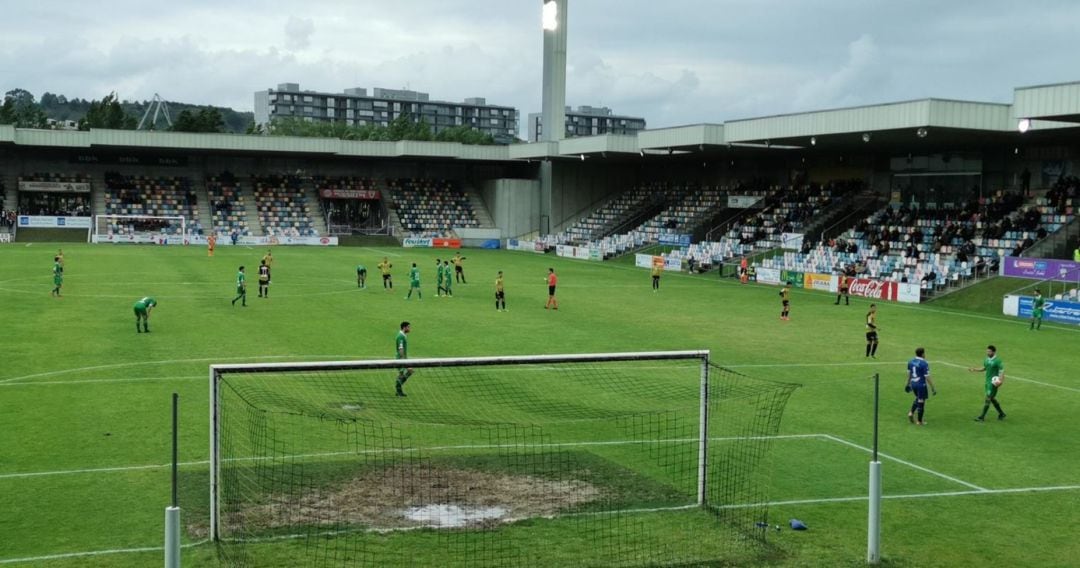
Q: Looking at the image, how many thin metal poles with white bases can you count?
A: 2